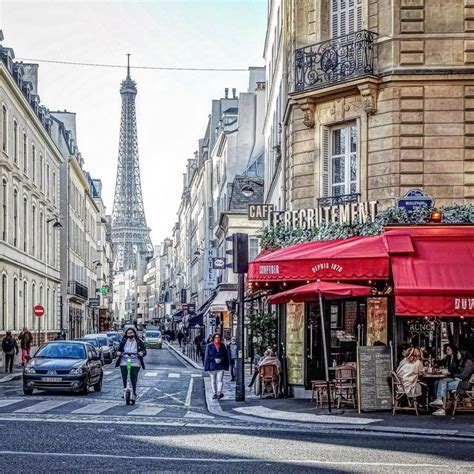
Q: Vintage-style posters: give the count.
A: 2